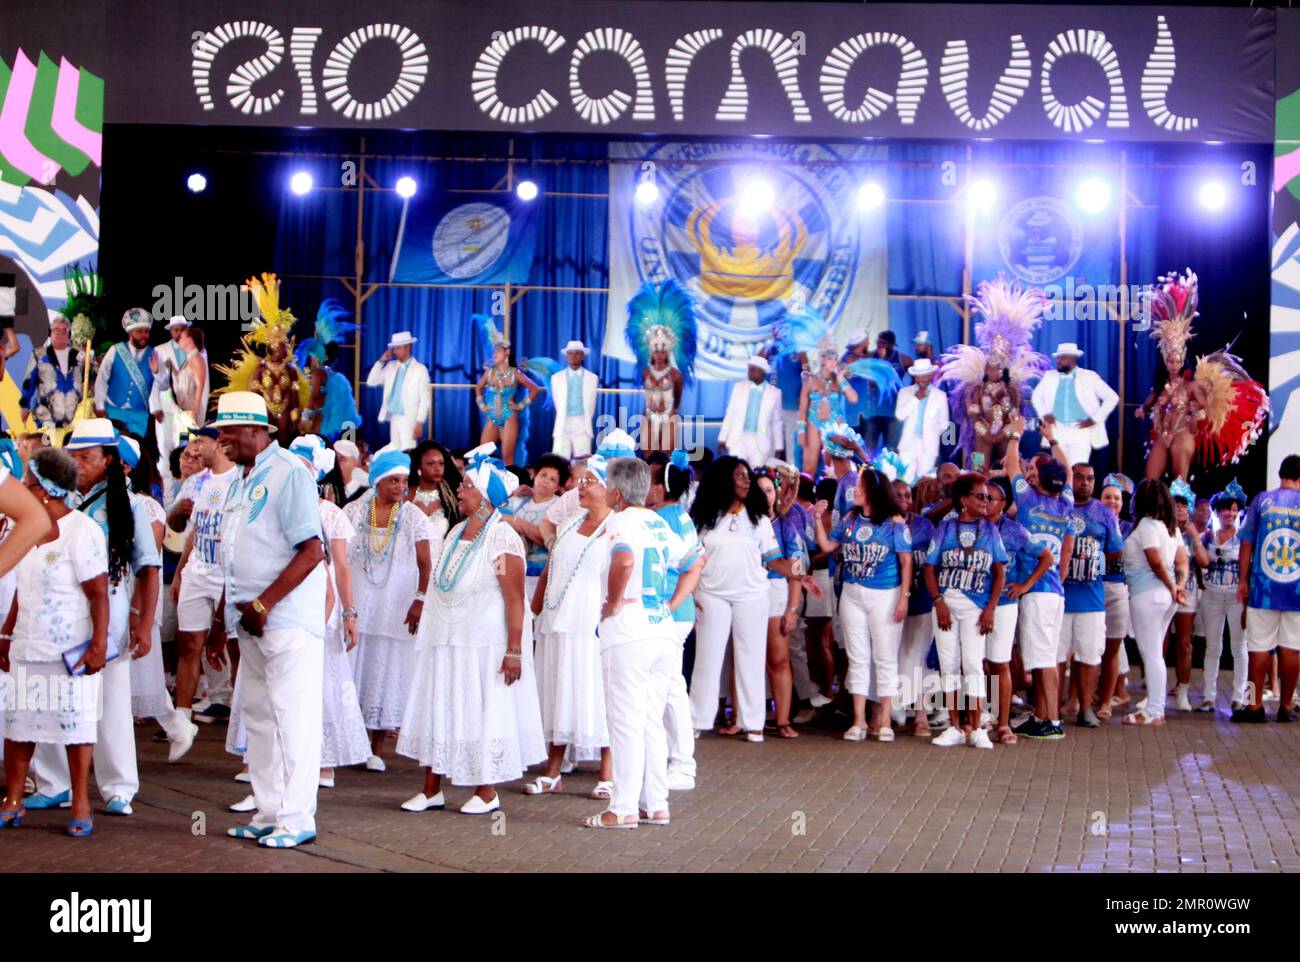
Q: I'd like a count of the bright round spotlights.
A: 10